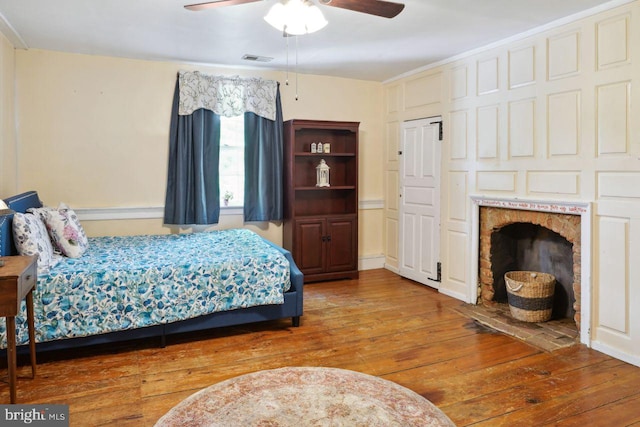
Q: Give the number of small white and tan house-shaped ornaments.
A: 3